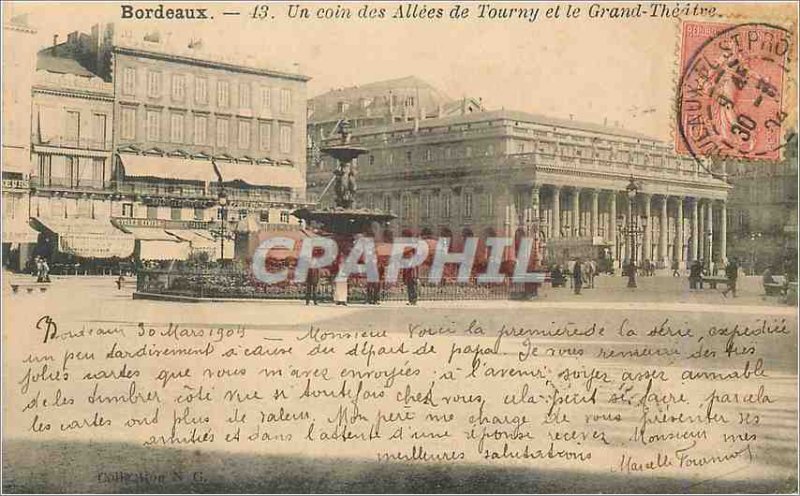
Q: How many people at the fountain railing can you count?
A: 4